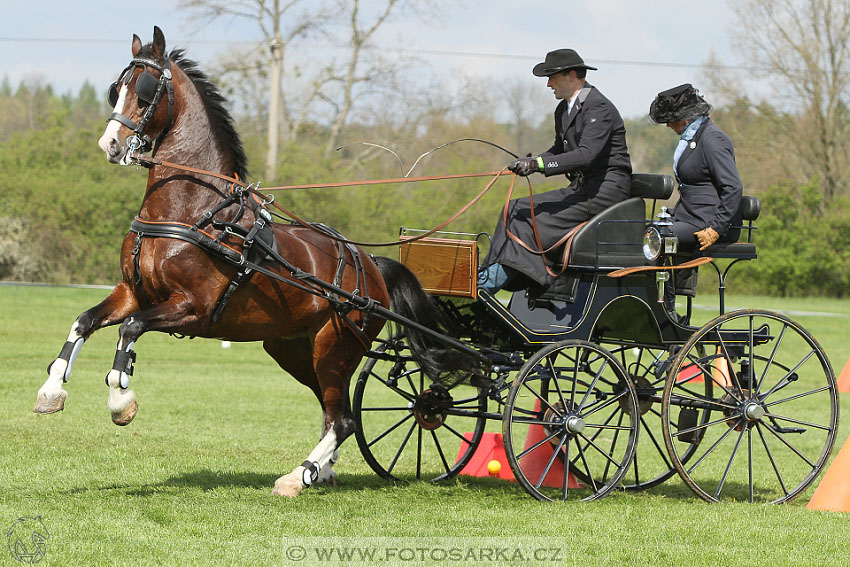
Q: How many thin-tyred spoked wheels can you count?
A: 4